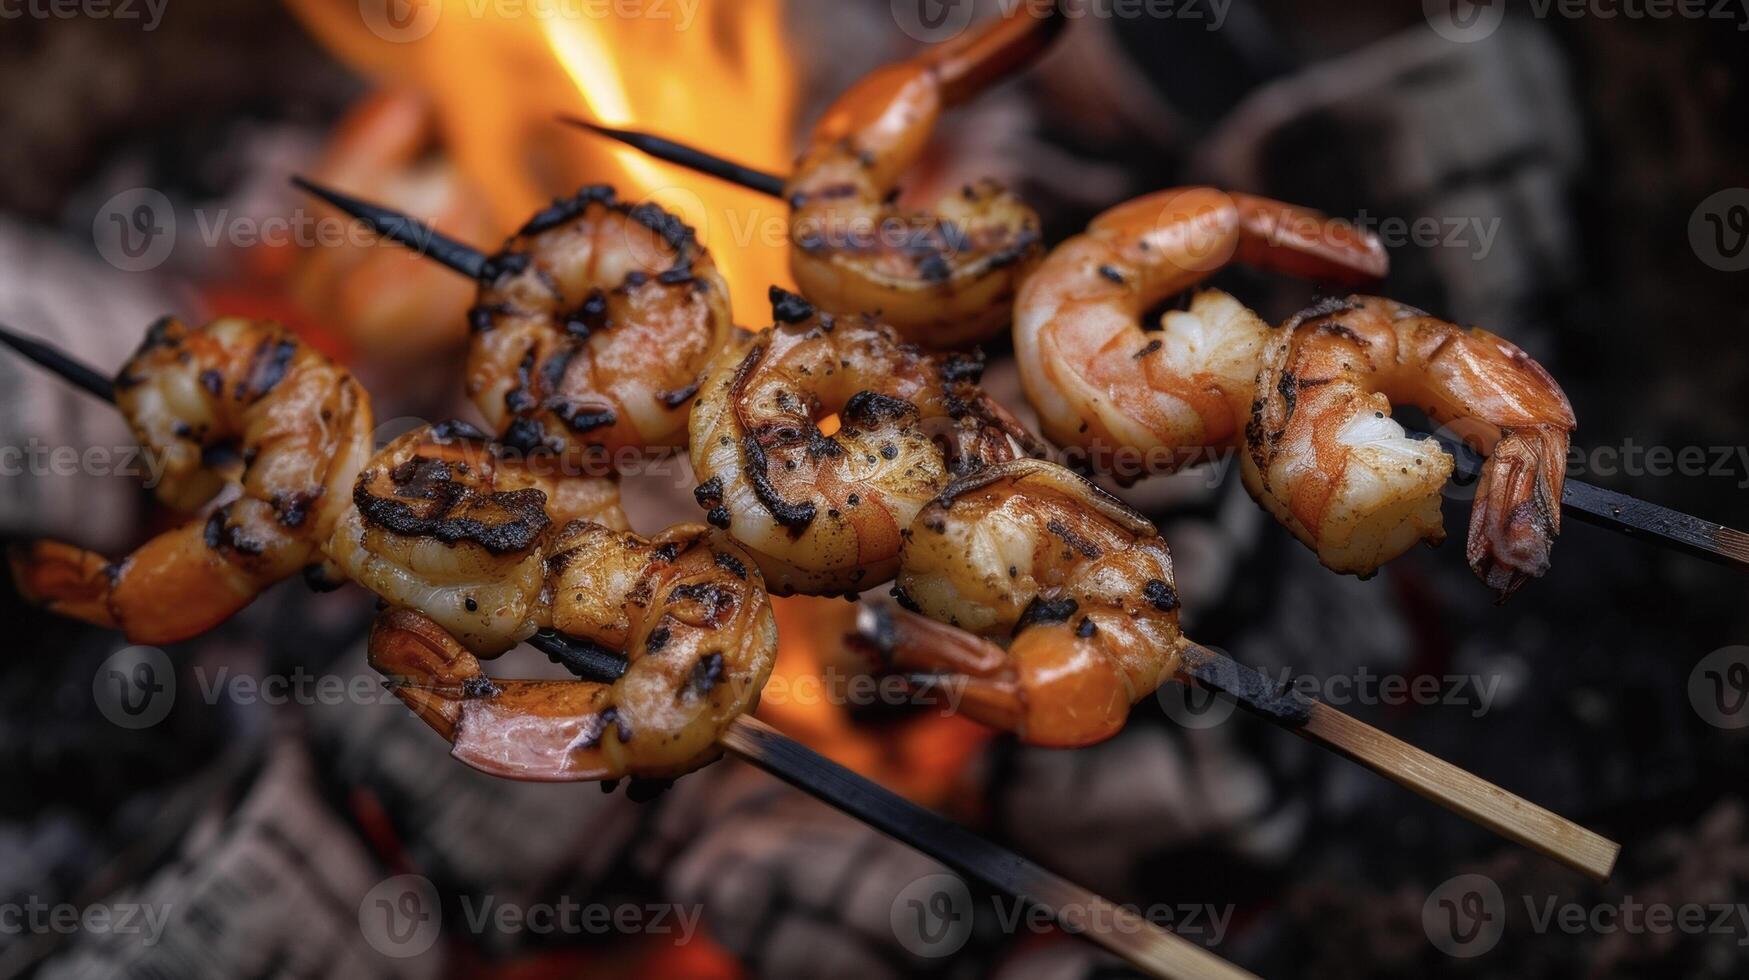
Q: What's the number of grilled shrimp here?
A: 9